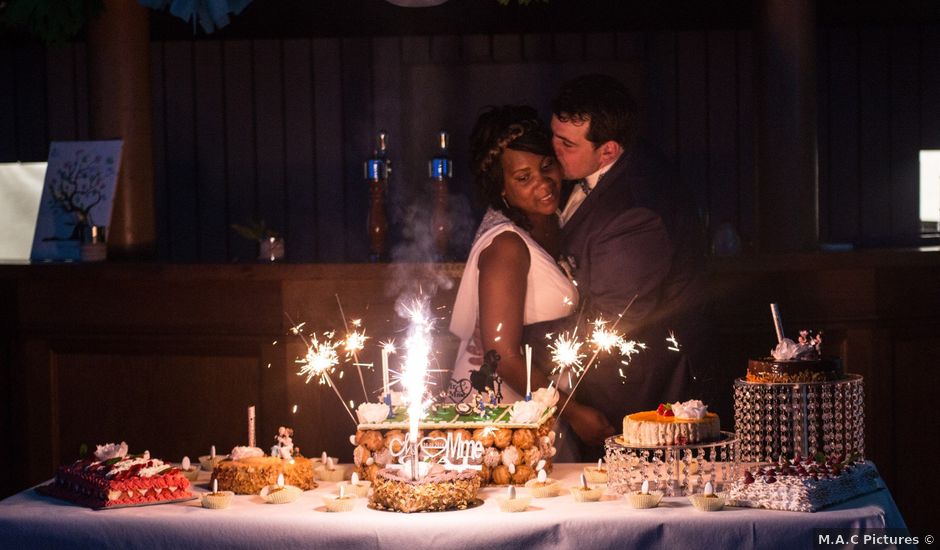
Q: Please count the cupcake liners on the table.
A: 14